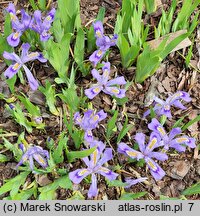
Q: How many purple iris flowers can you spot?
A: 11